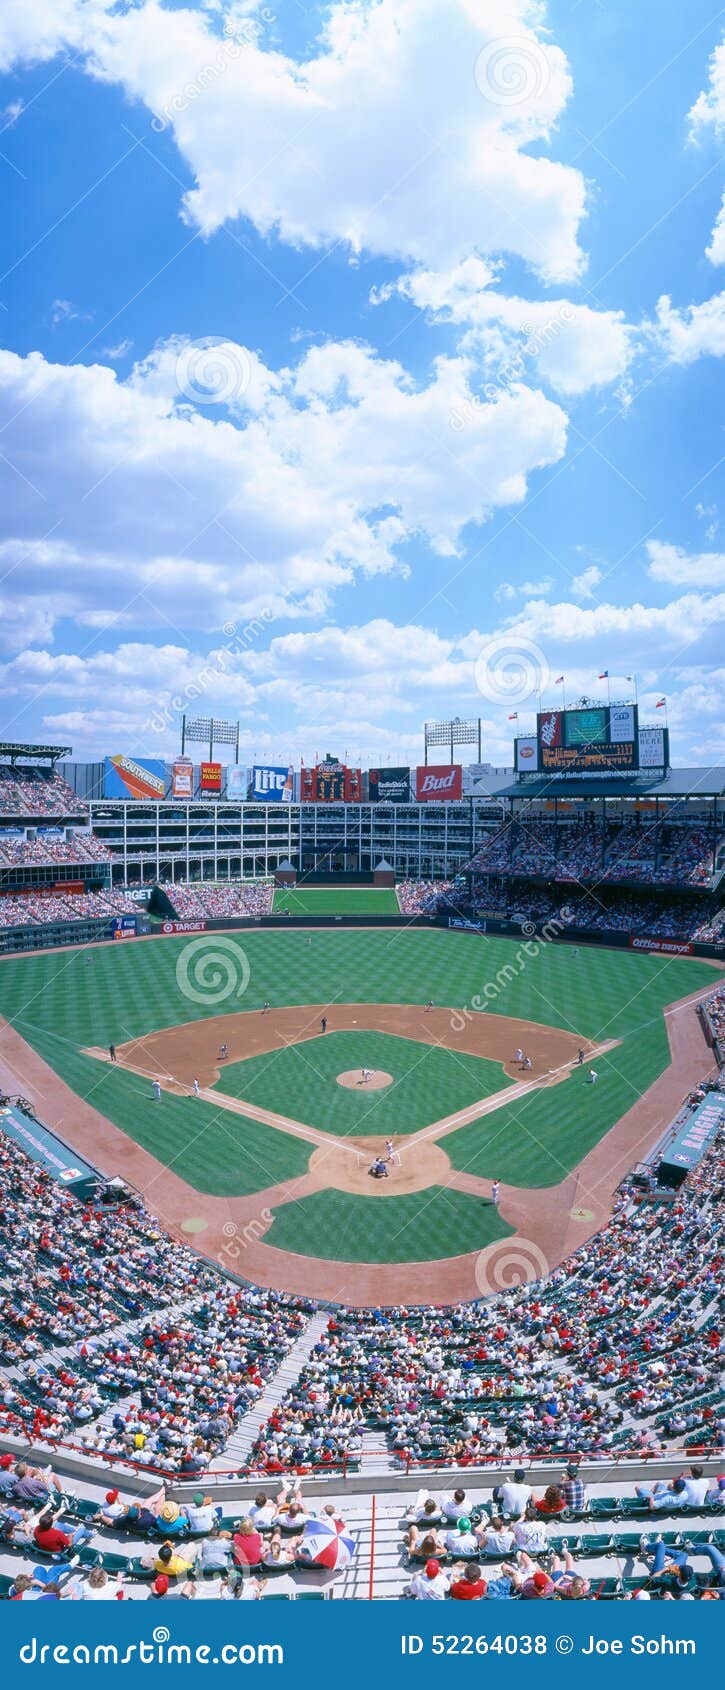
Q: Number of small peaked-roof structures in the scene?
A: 2